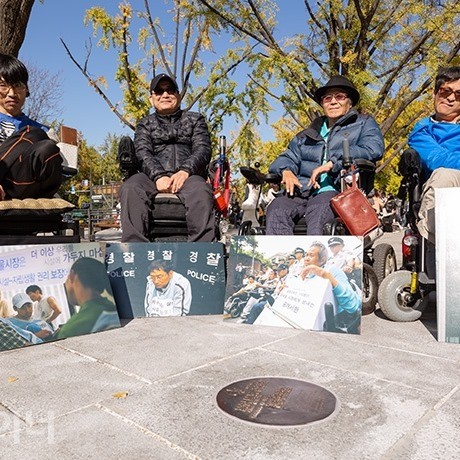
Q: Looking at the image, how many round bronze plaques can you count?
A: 1